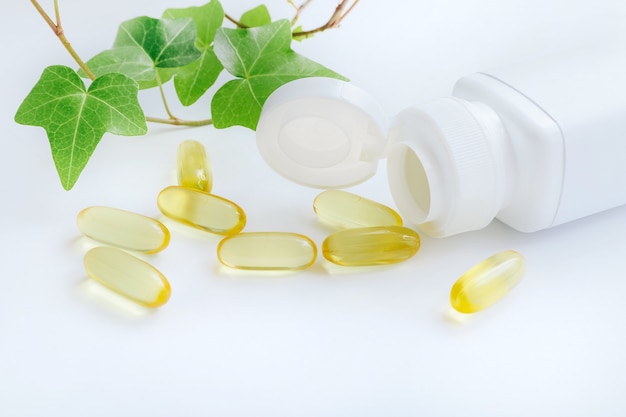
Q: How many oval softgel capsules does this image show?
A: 8